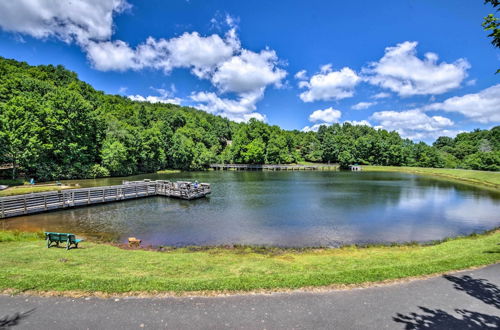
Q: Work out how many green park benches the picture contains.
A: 1